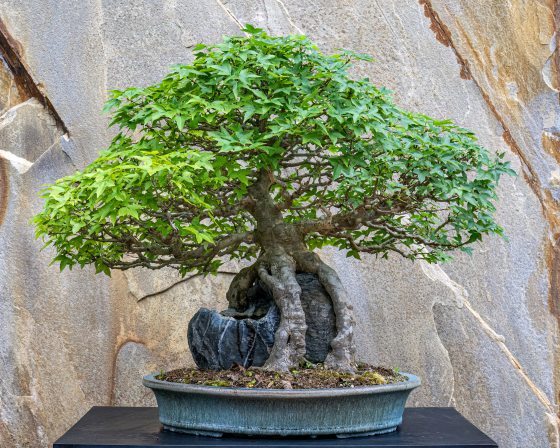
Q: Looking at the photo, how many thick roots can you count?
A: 3